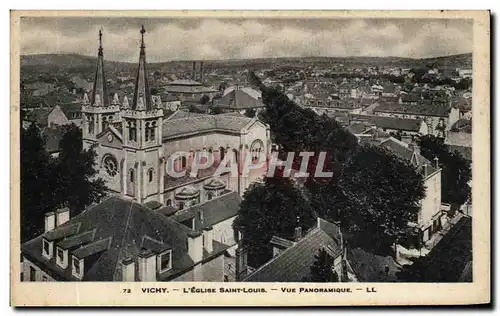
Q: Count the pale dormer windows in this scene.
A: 4